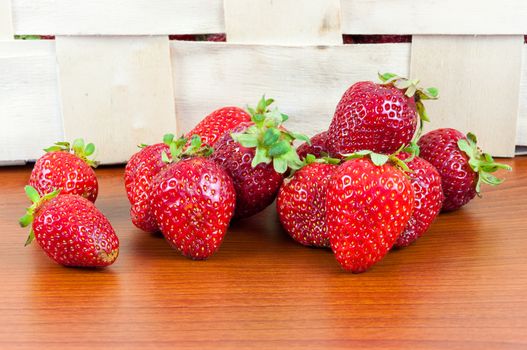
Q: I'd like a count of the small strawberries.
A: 2